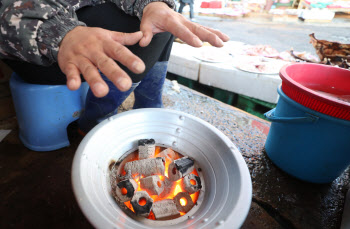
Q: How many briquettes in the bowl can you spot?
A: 10